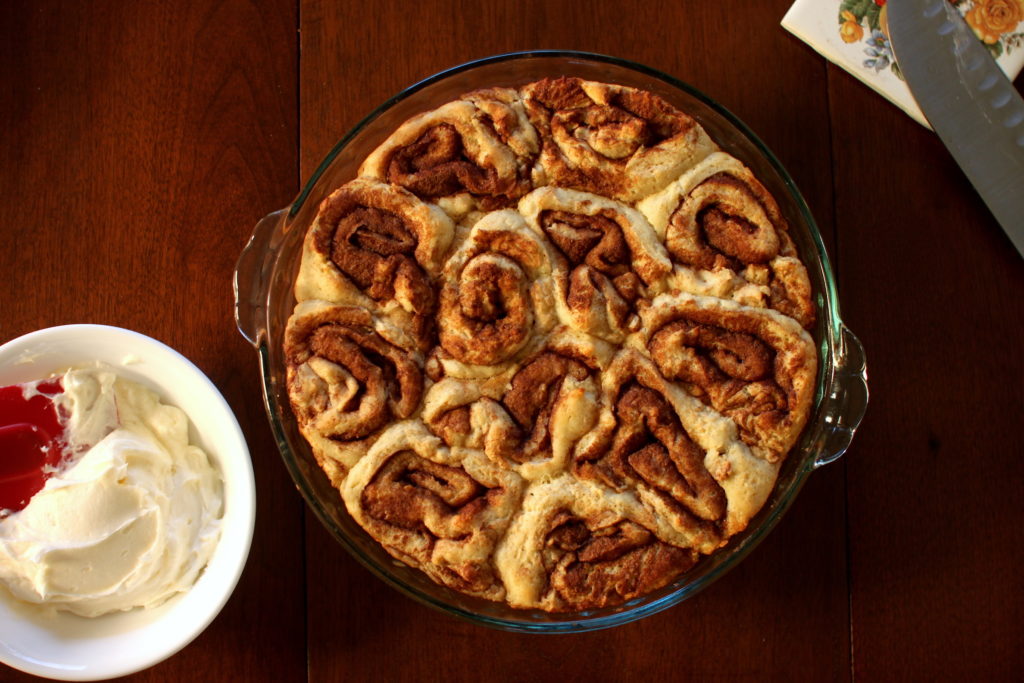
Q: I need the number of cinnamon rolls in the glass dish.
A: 12